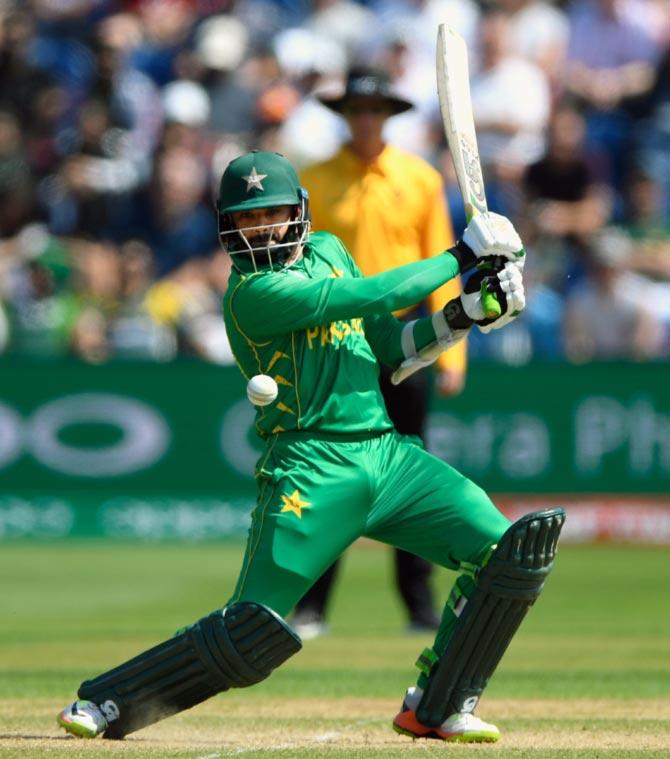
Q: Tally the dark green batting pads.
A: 2